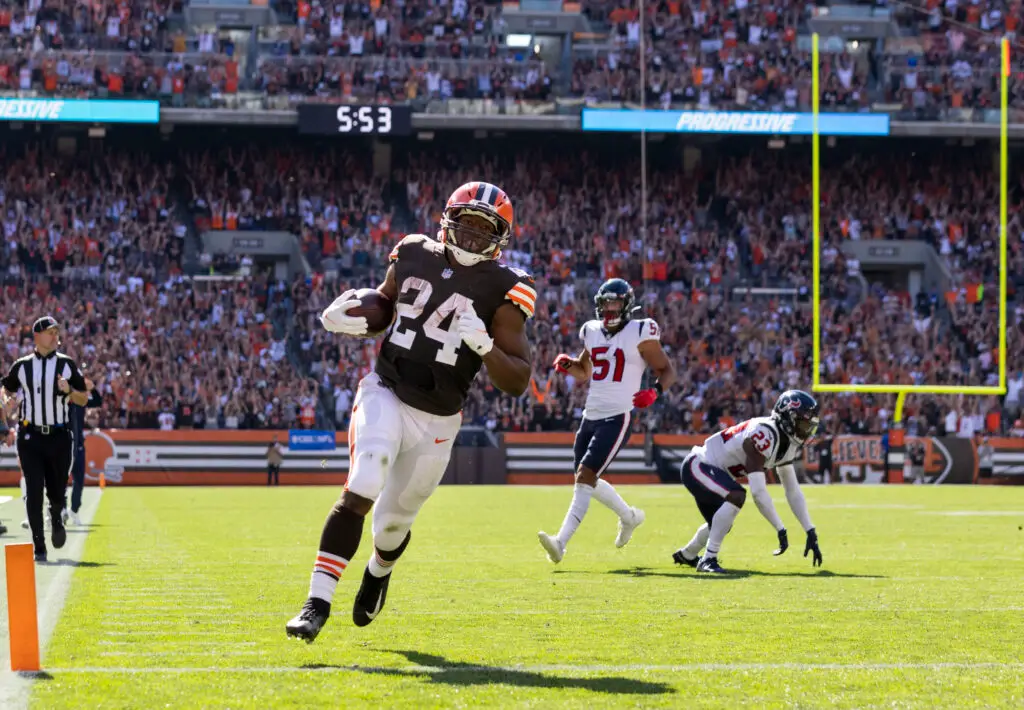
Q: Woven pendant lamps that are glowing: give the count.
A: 0